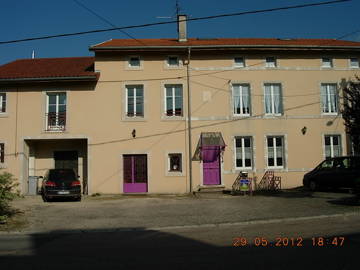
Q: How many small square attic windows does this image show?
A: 6